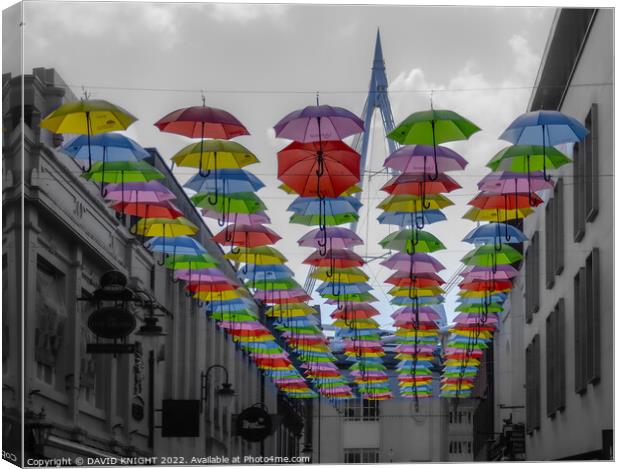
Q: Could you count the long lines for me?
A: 5